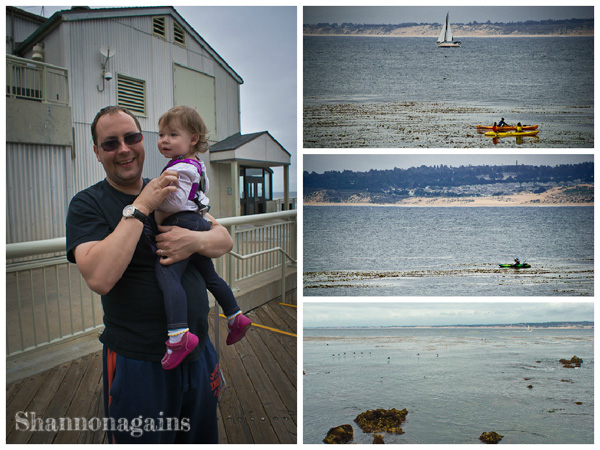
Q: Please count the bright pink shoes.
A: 2